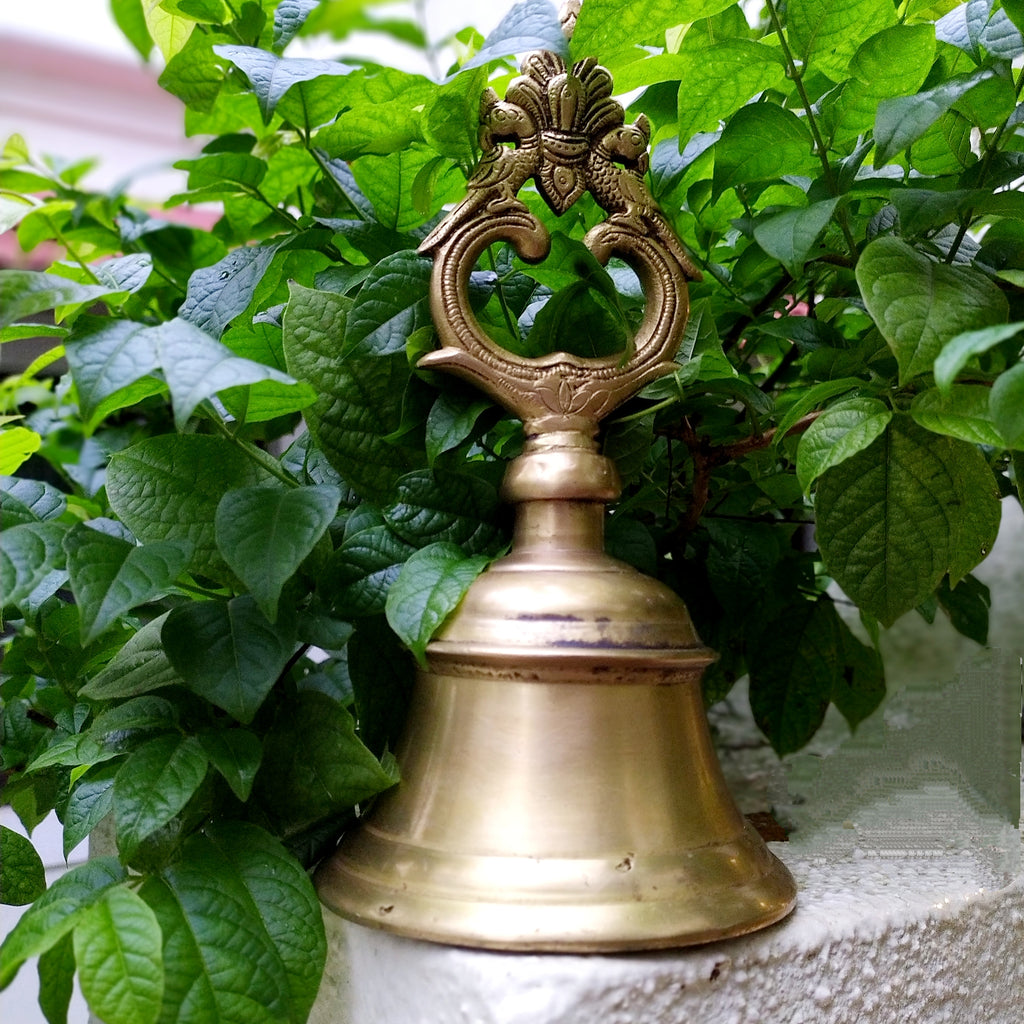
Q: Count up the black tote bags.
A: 0